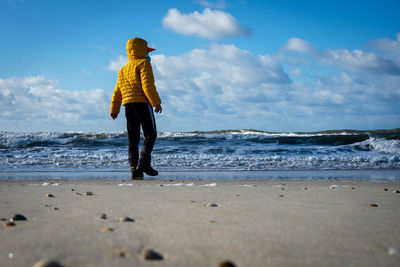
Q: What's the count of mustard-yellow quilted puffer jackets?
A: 1